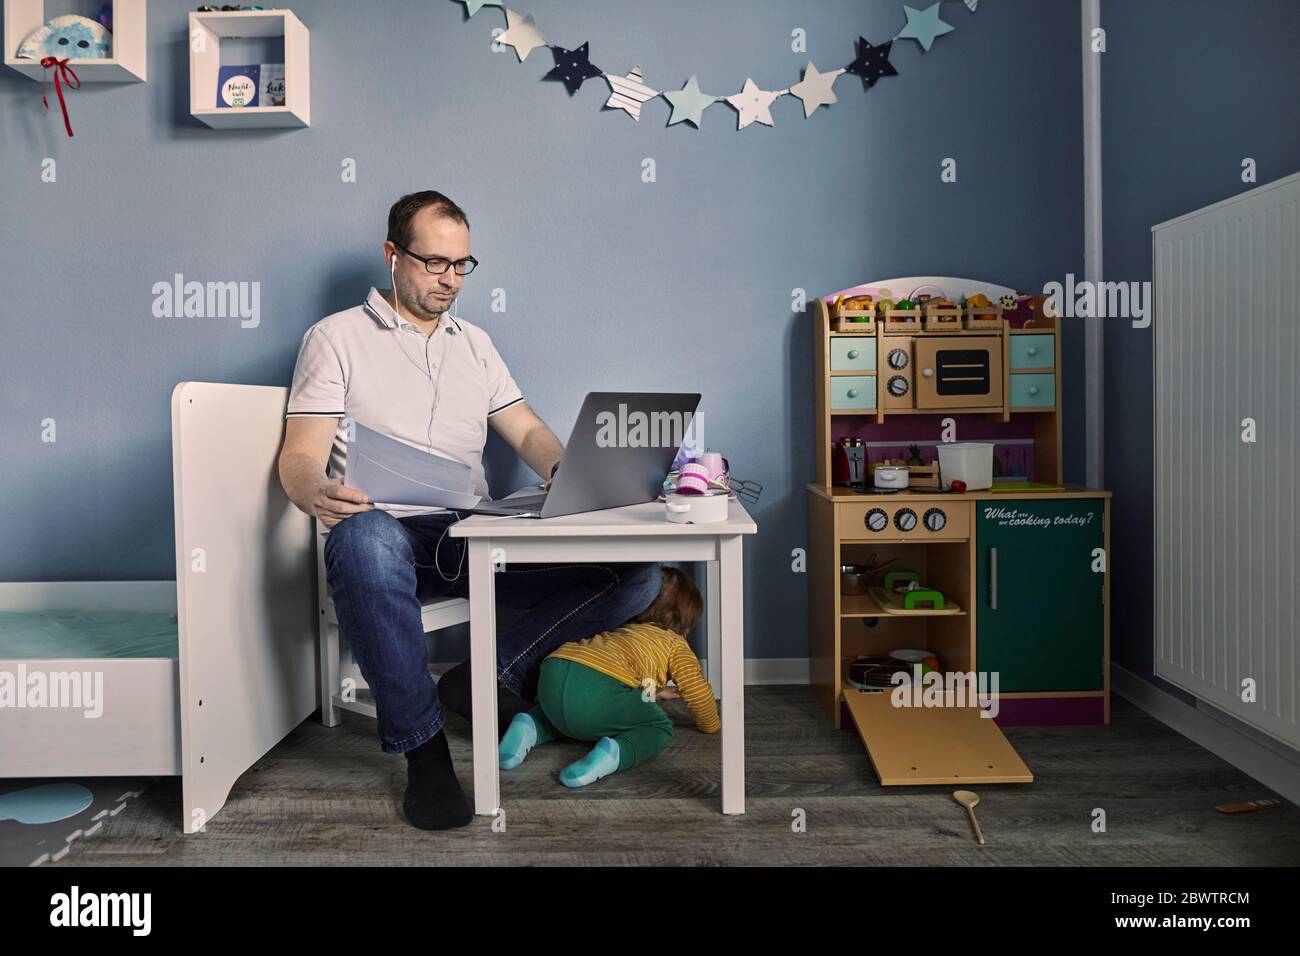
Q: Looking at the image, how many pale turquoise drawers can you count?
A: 4